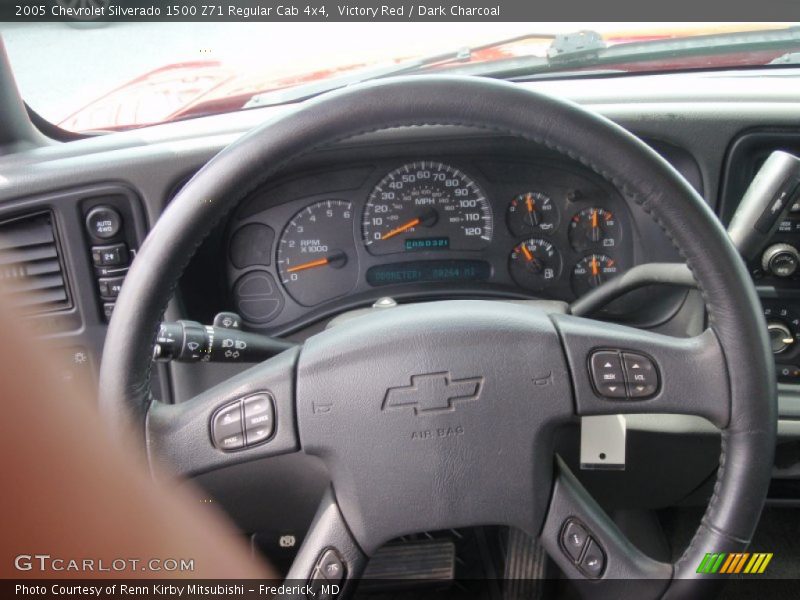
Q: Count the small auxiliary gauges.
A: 4